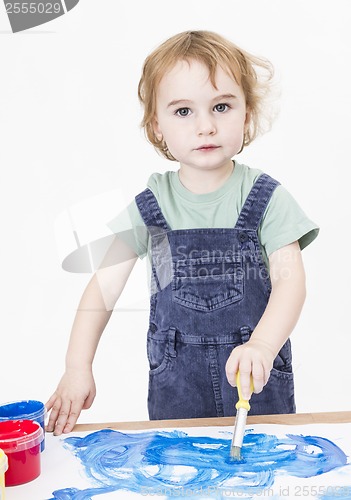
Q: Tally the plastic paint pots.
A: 3